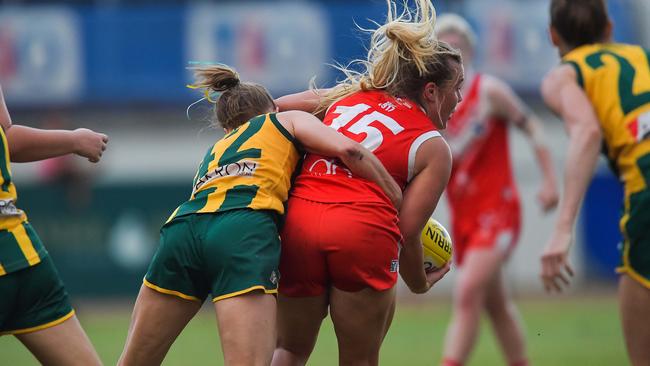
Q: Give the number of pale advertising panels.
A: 3